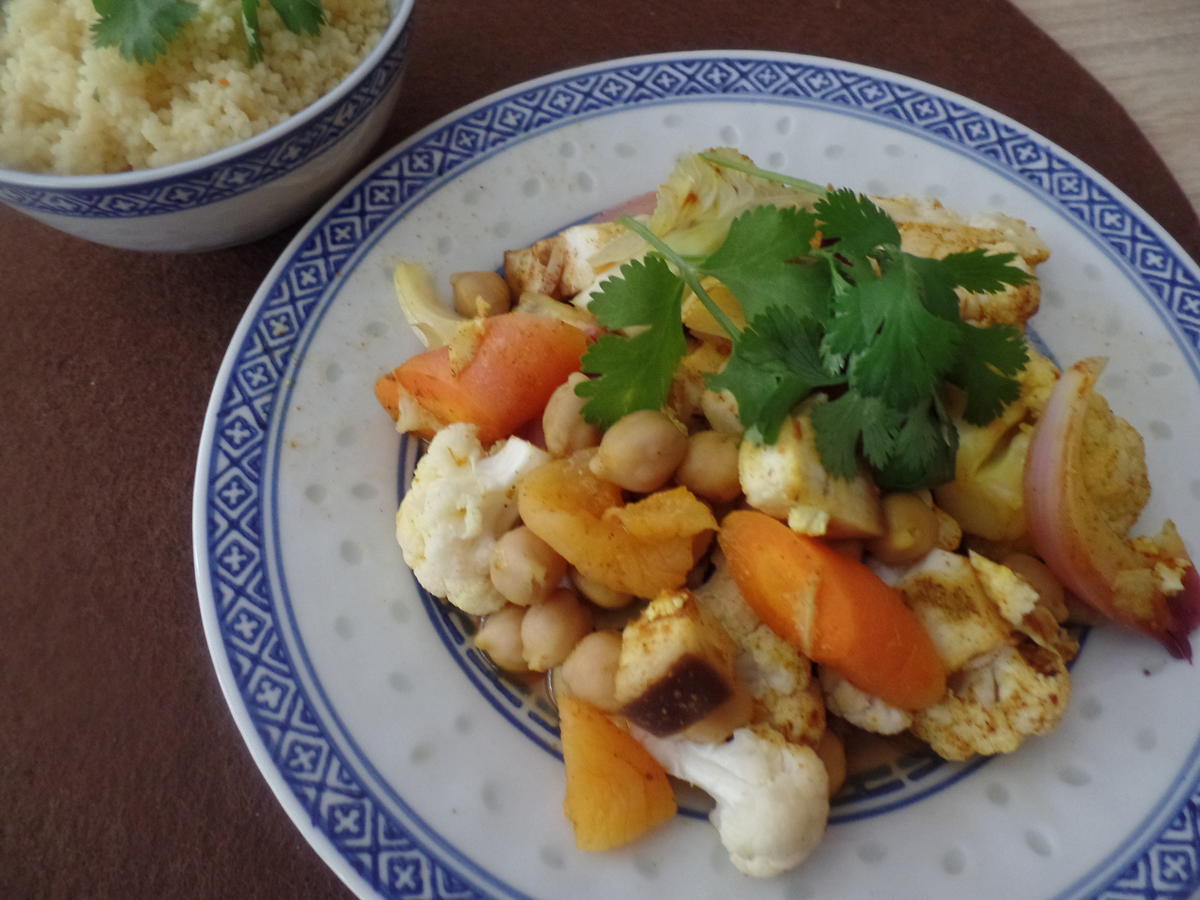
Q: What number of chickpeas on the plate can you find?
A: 13